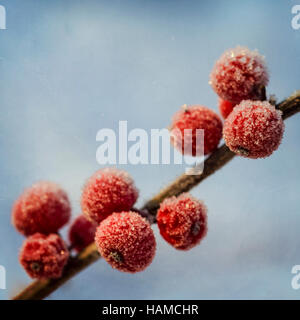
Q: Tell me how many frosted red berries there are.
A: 10